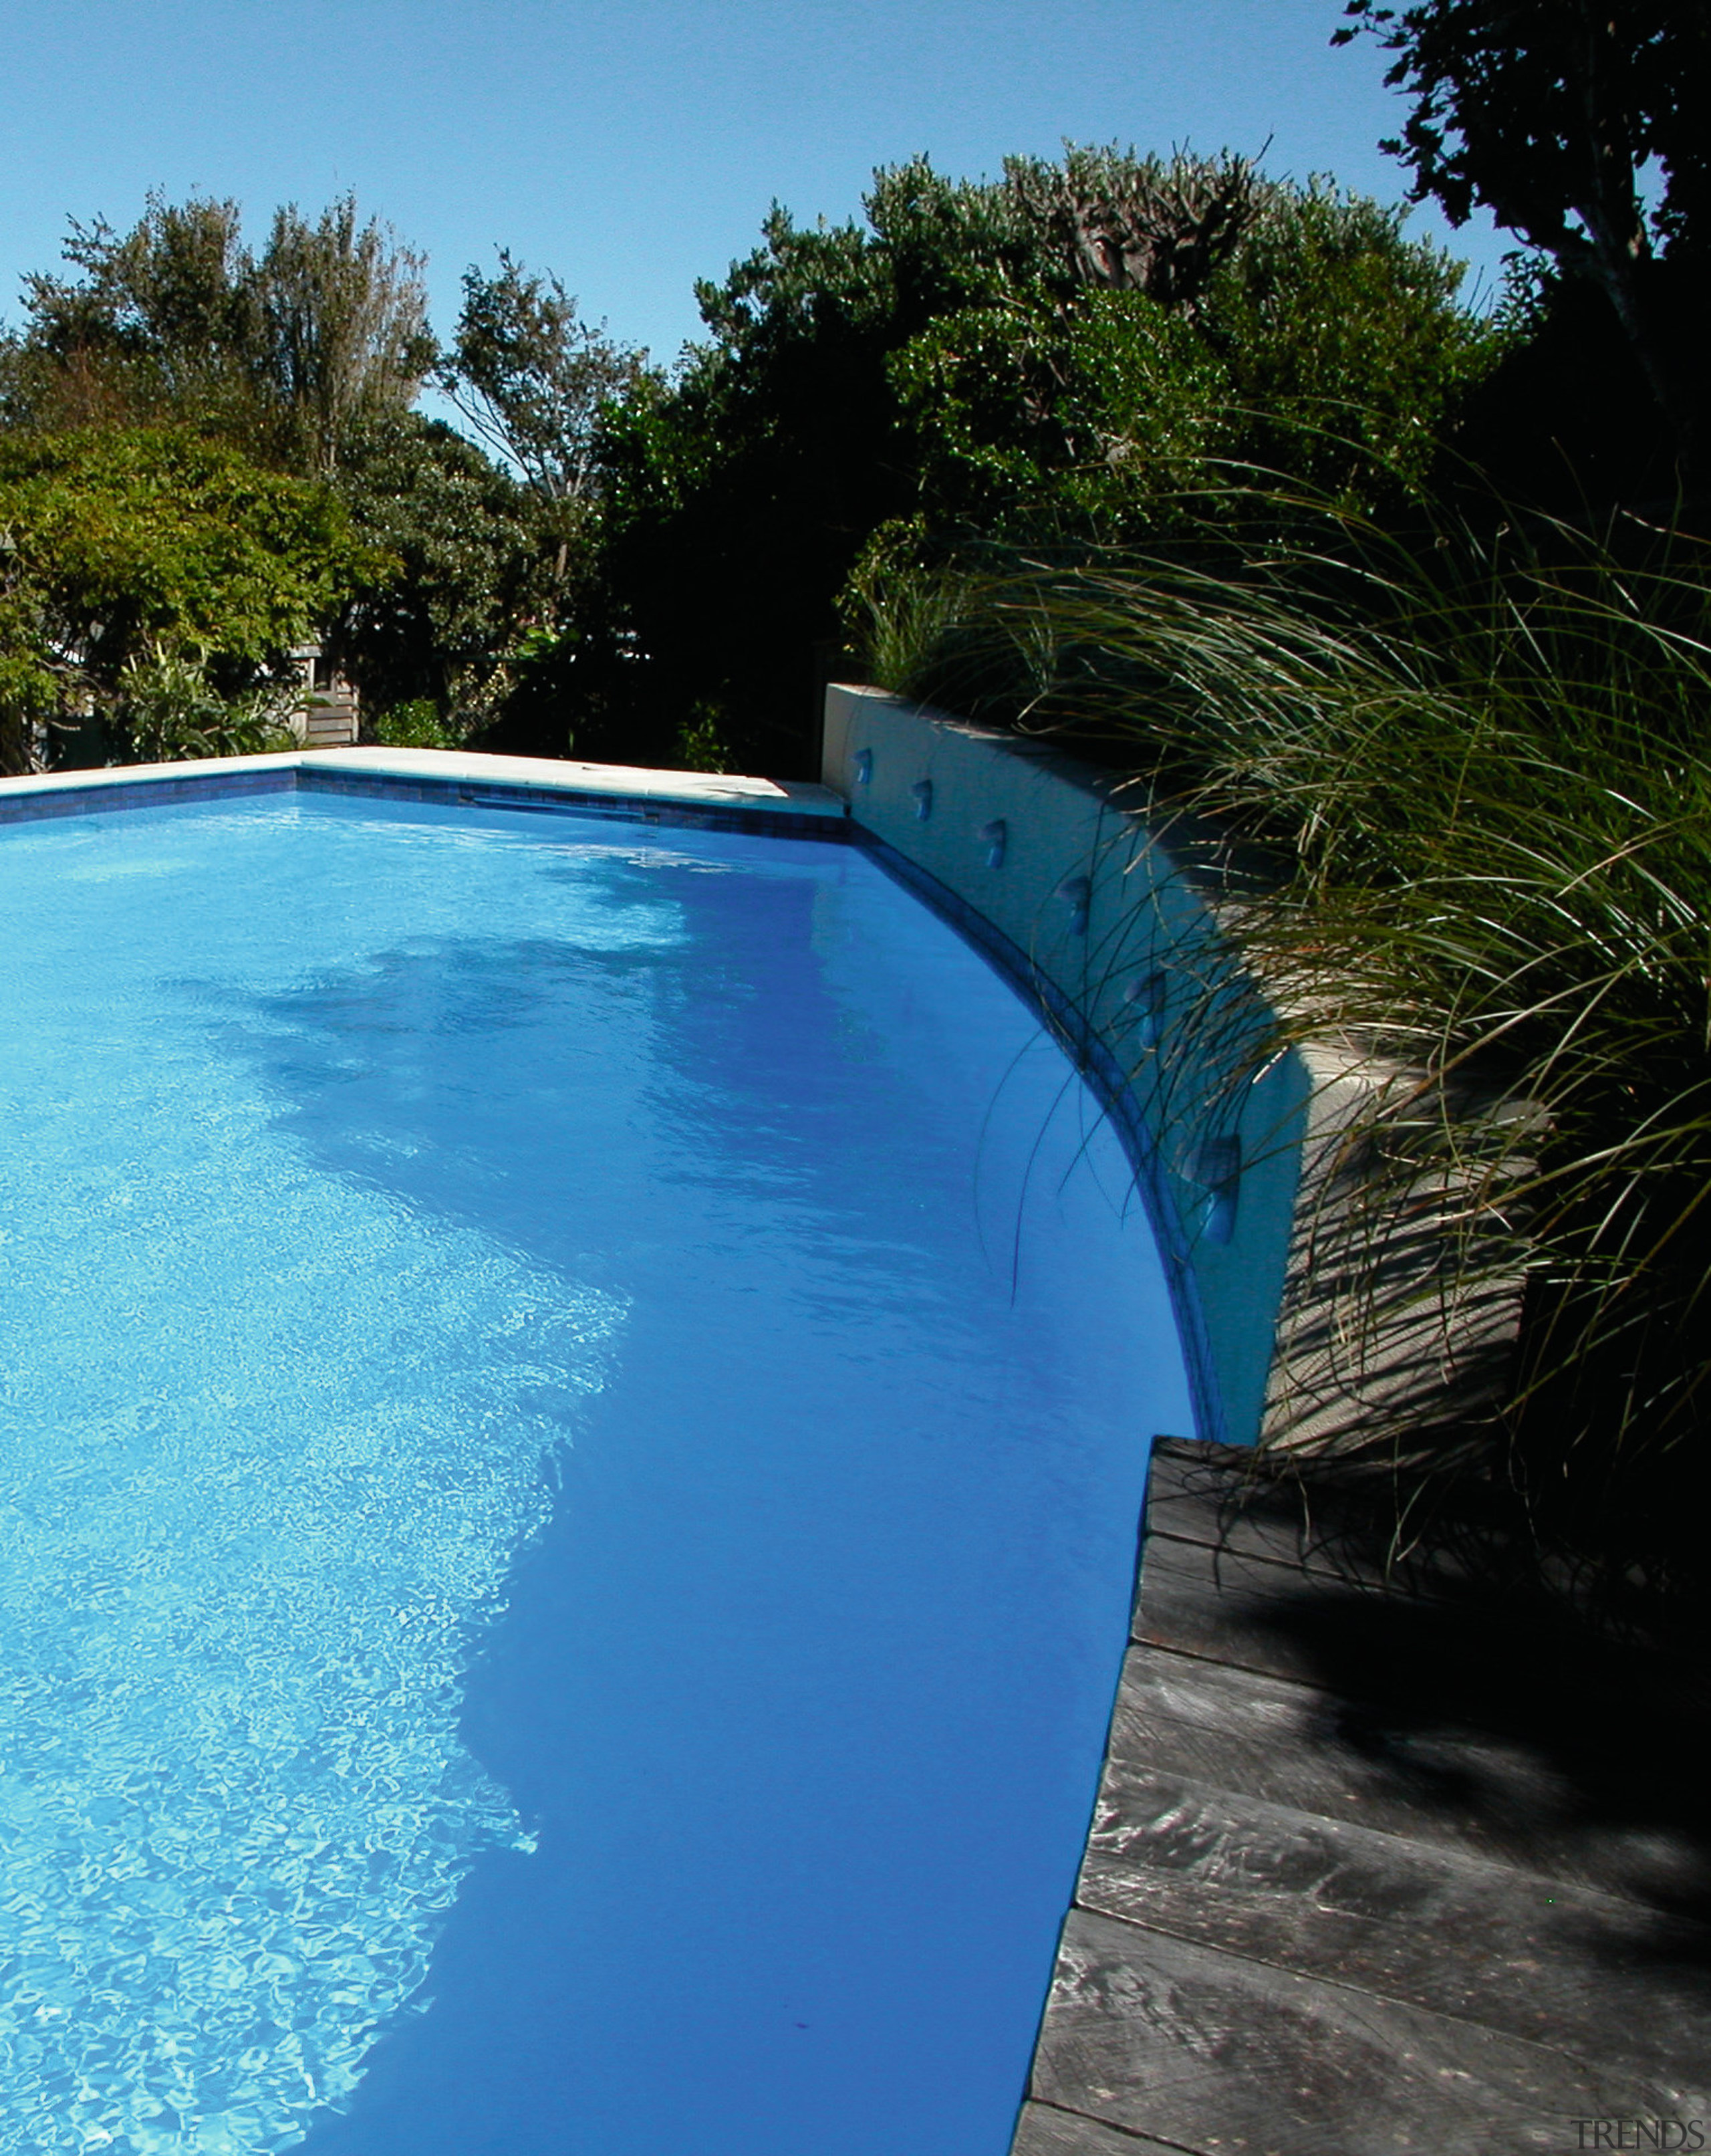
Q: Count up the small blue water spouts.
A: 6